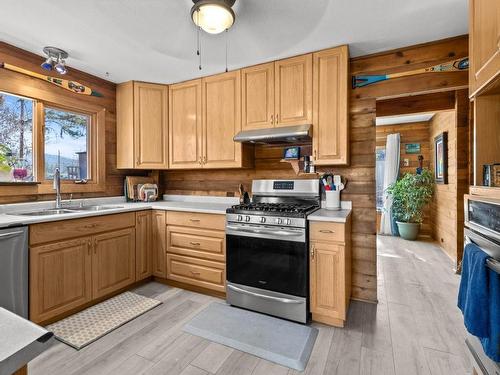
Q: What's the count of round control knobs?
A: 5